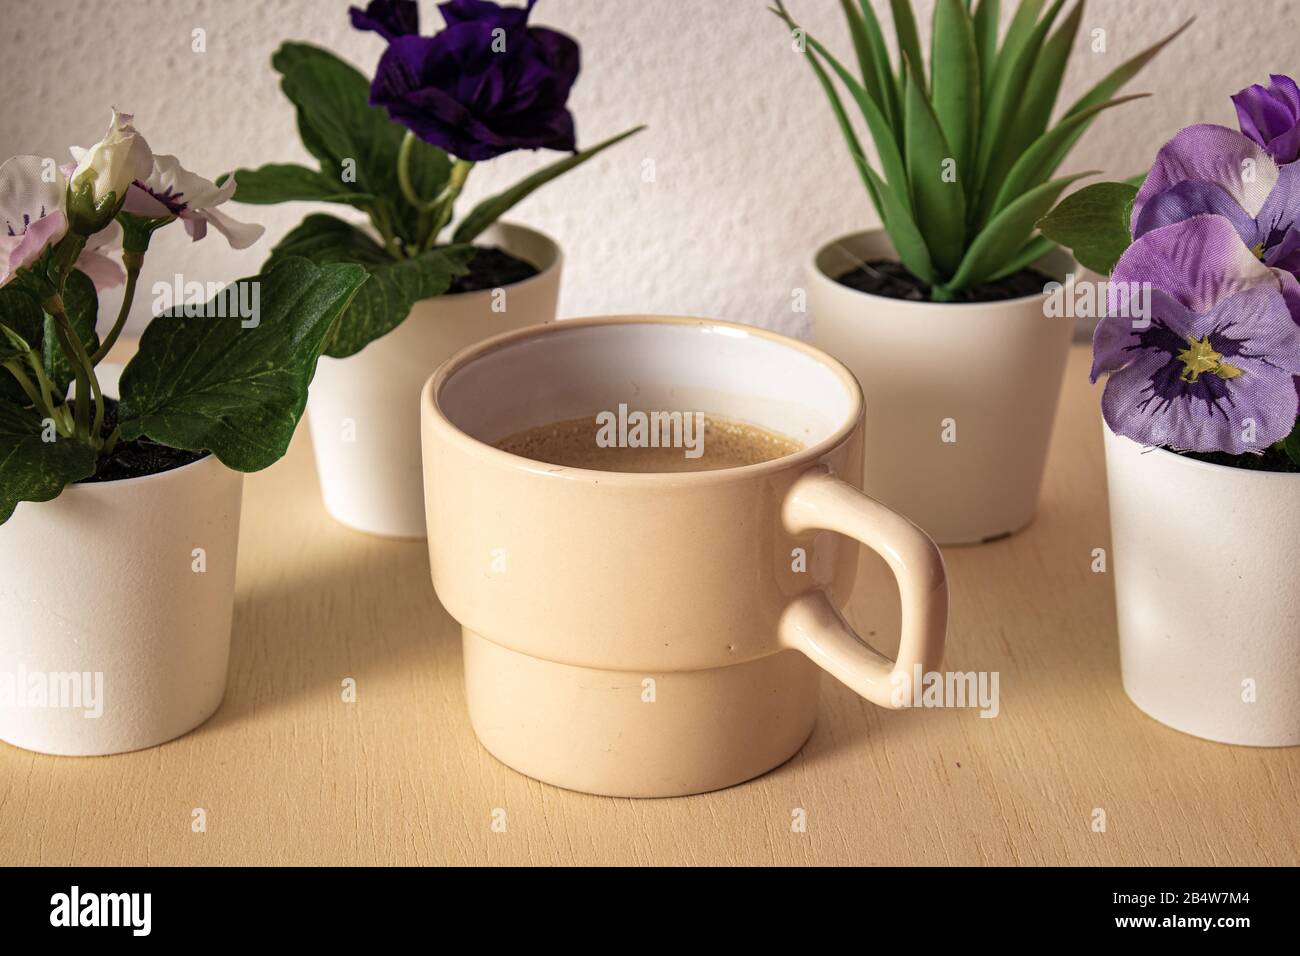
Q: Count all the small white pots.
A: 4